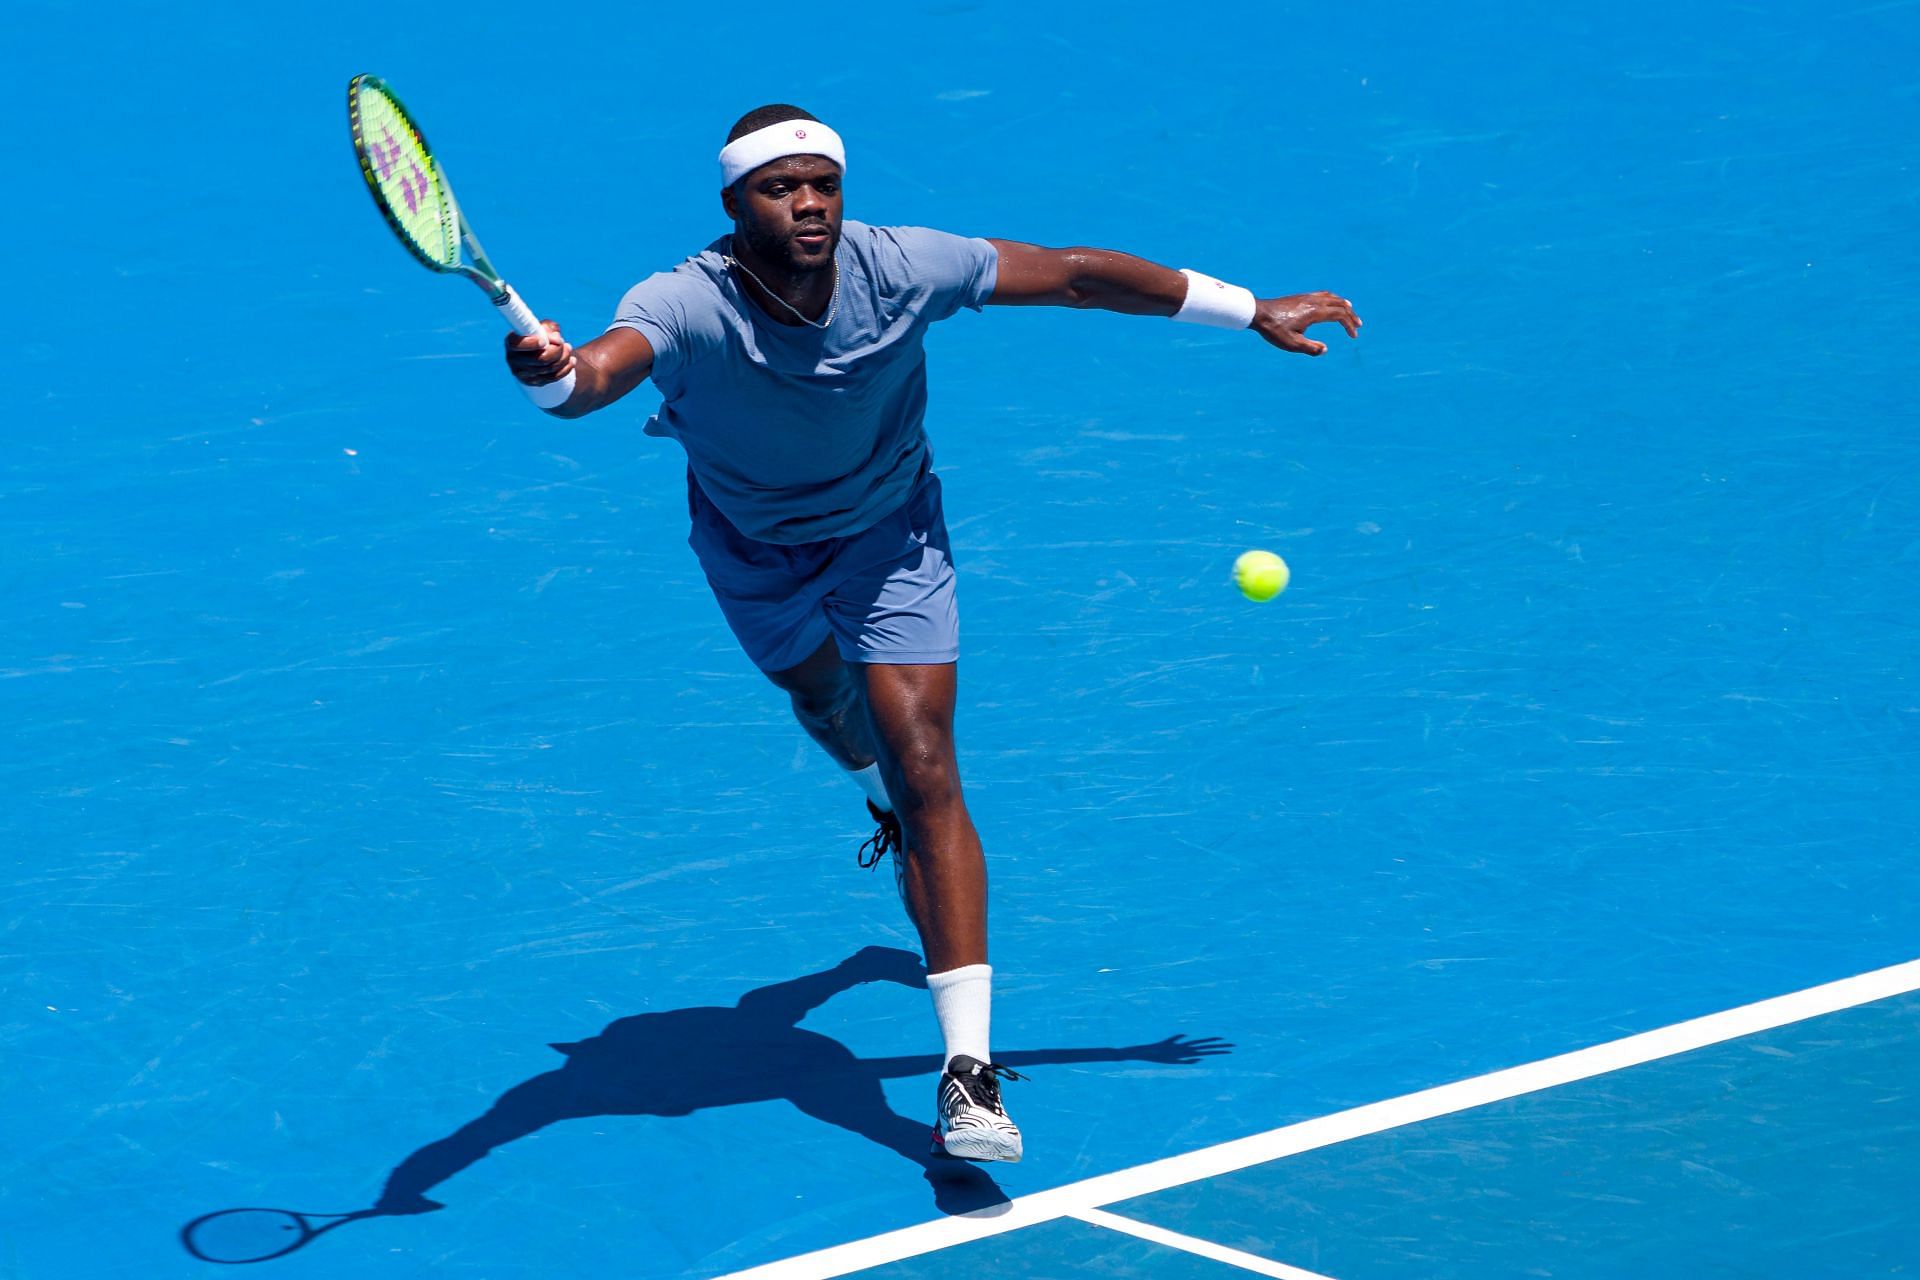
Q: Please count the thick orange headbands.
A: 0